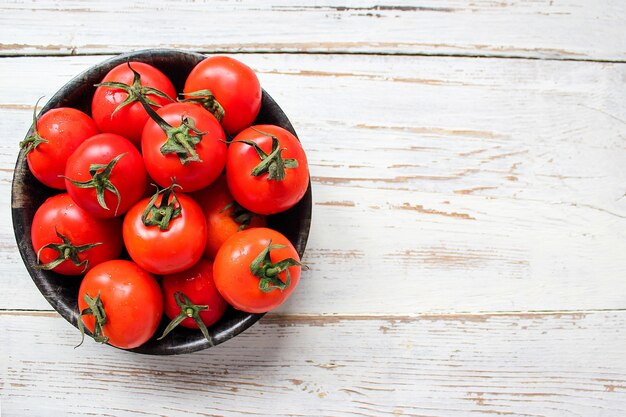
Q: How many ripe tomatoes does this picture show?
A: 12